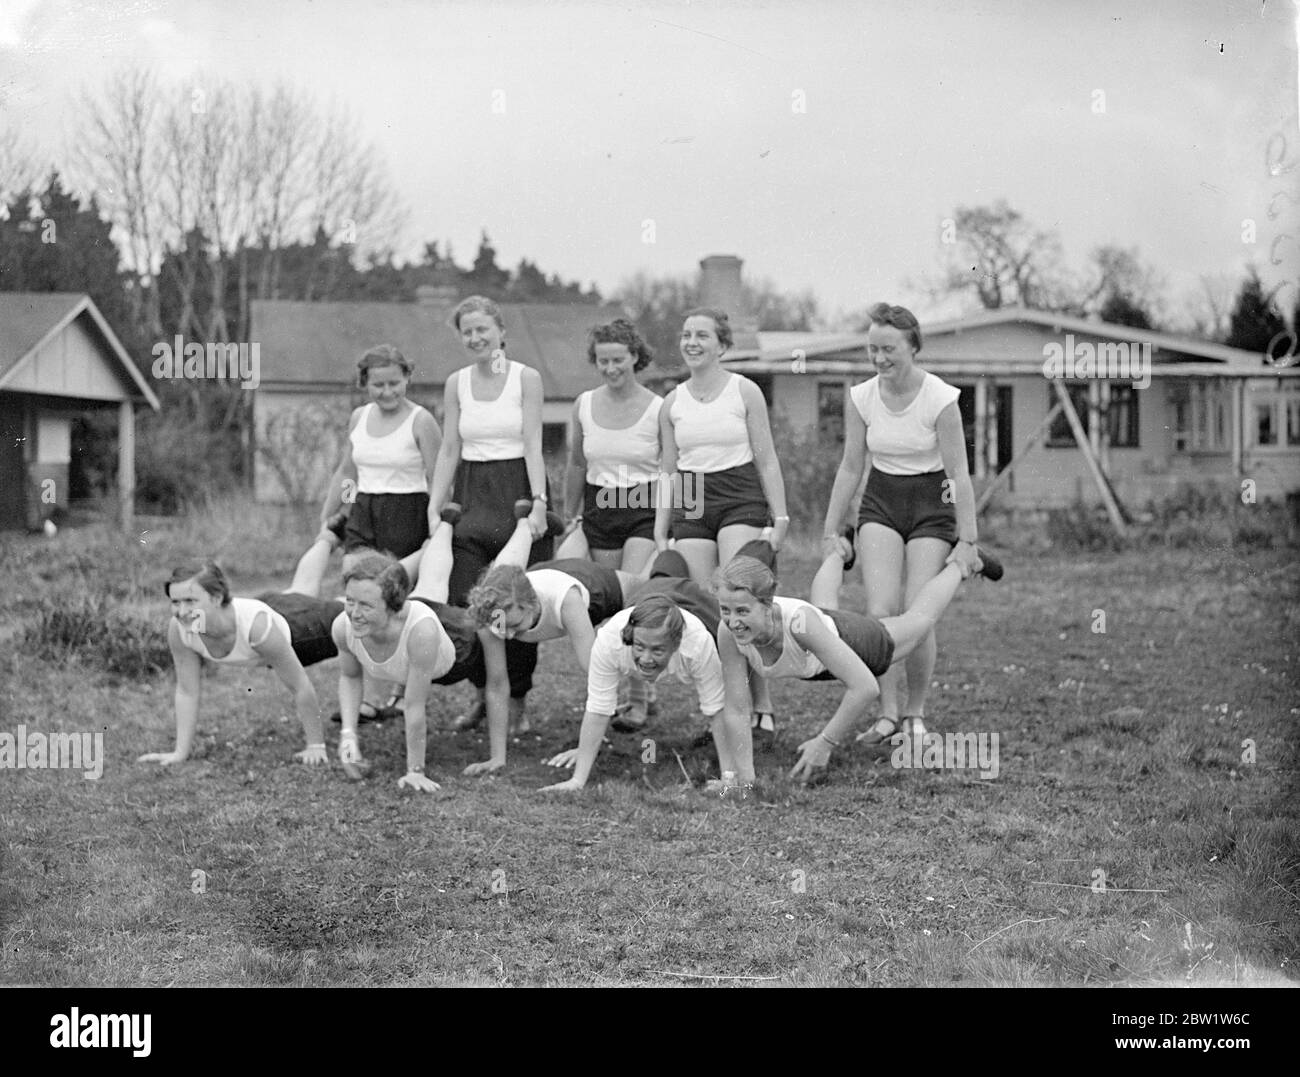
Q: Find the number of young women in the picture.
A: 10